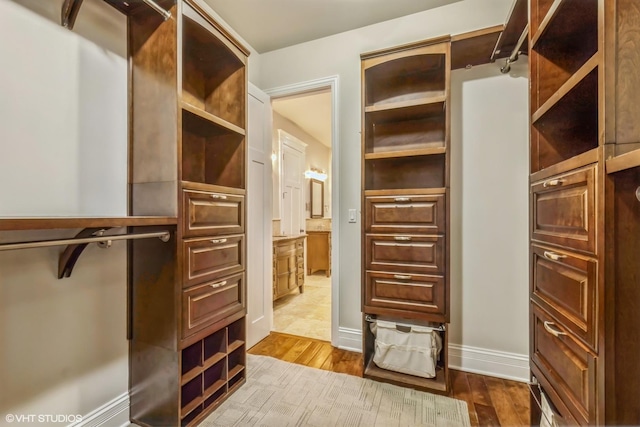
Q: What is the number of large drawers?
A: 9